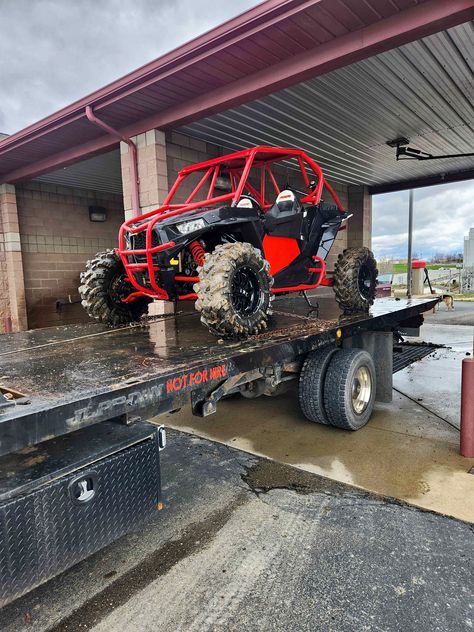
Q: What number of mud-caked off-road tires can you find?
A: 3